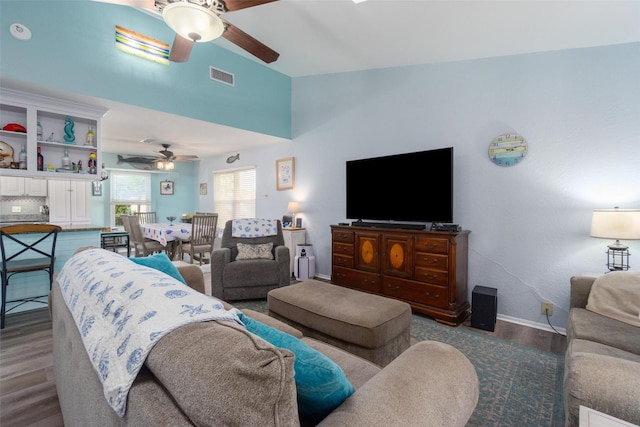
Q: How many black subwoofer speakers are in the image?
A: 1